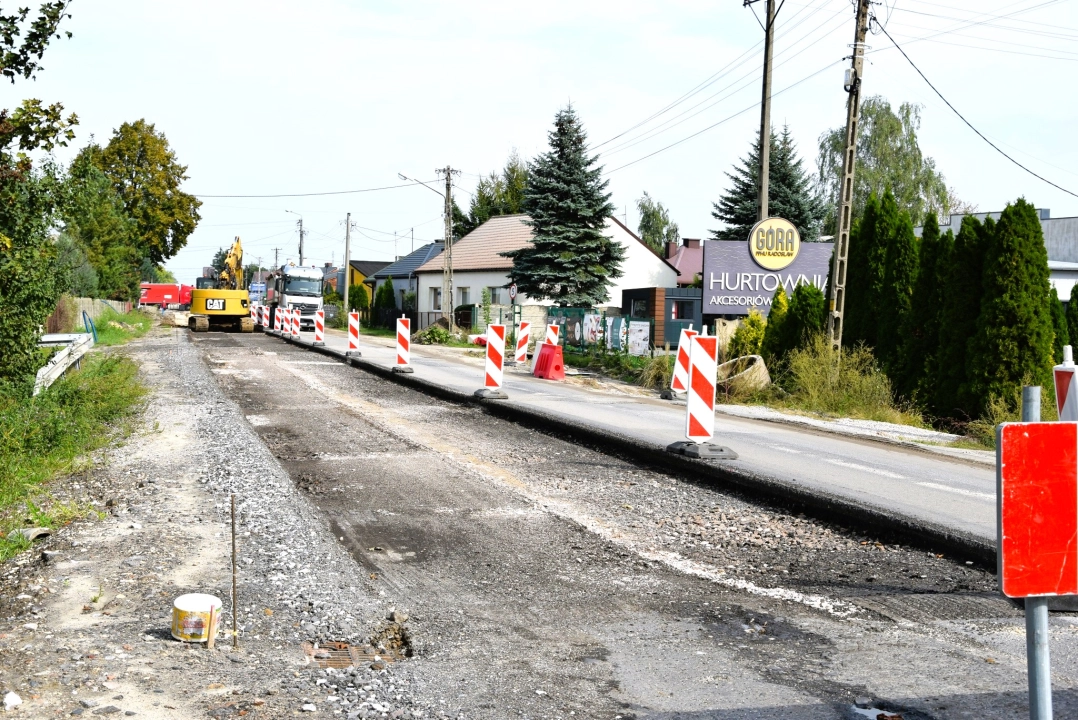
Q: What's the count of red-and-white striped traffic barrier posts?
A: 15